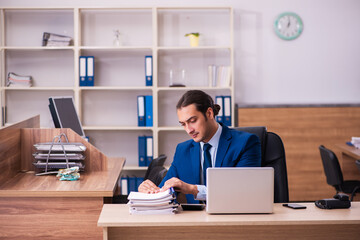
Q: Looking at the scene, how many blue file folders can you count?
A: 12